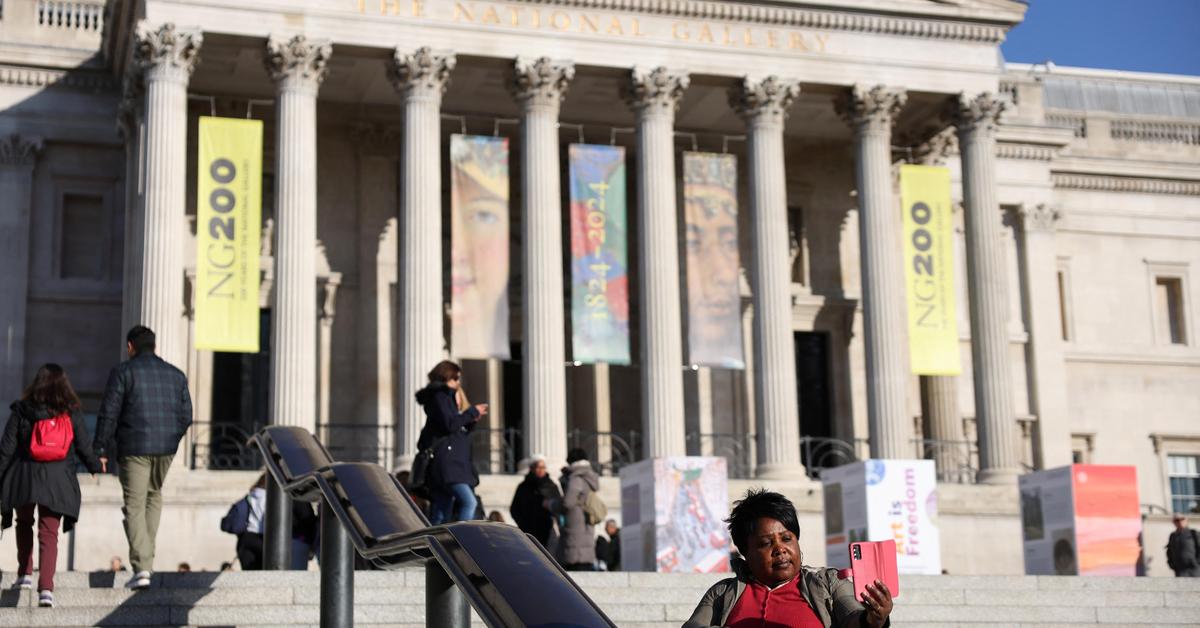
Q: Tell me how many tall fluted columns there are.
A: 8